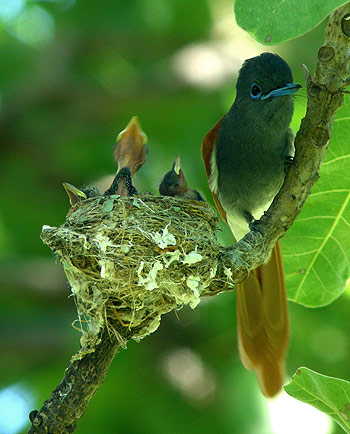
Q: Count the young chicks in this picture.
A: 3